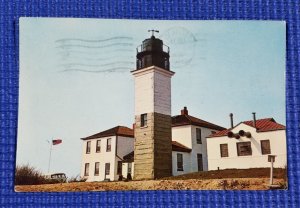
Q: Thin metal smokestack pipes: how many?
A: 2